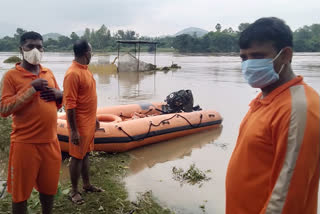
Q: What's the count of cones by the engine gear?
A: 0